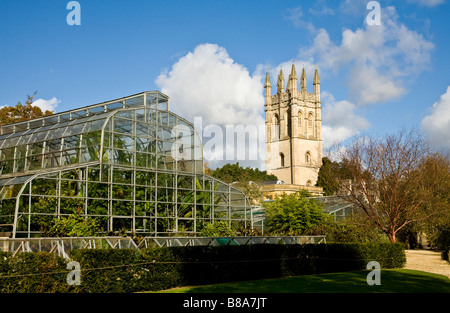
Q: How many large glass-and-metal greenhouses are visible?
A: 1